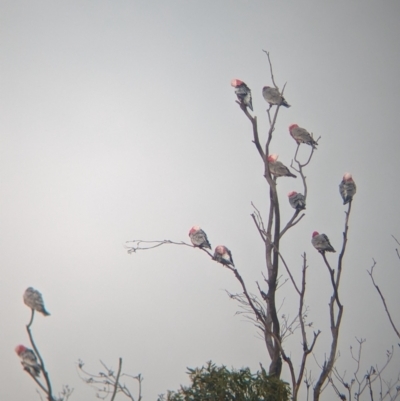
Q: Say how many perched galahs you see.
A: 11